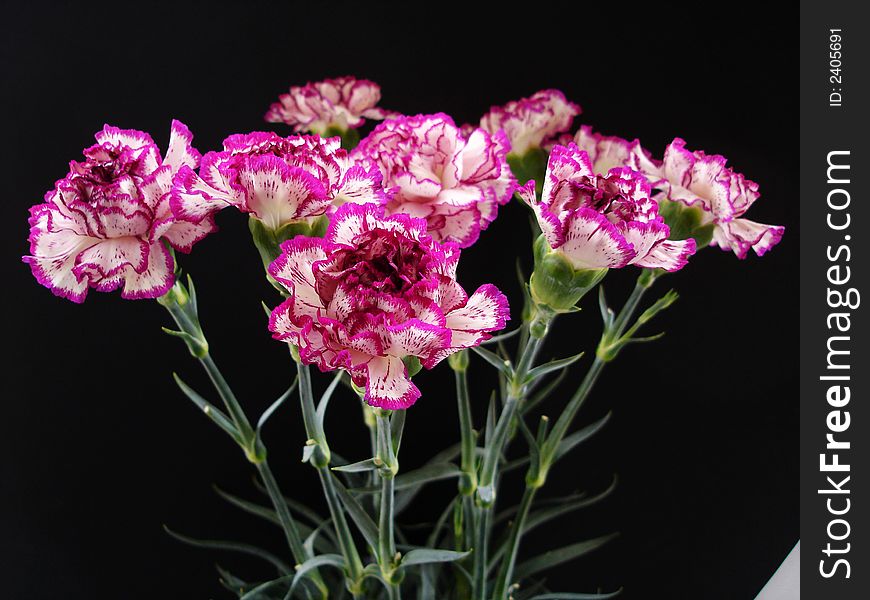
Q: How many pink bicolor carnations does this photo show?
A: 9